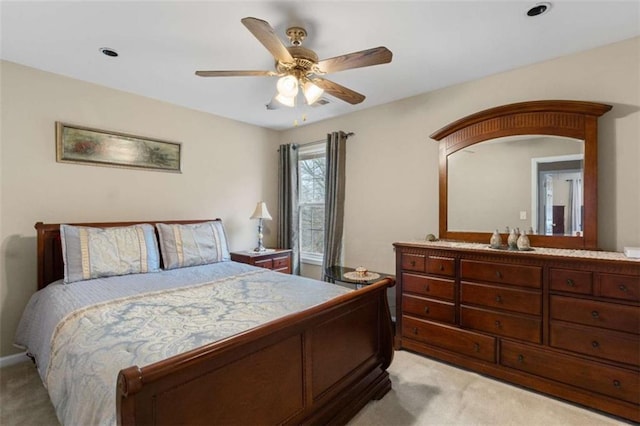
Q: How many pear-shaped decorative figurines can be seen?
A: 3